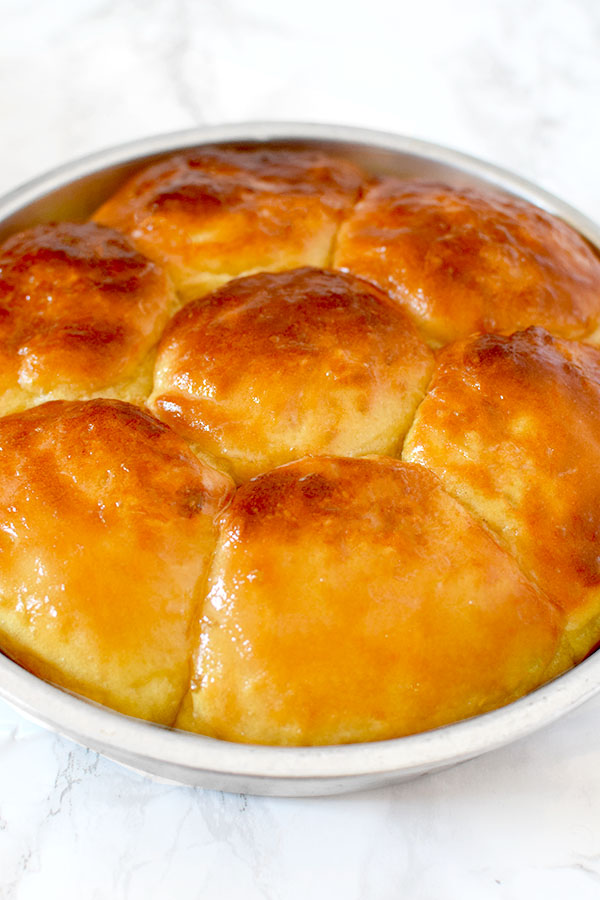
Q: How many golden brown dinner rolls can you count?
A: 7